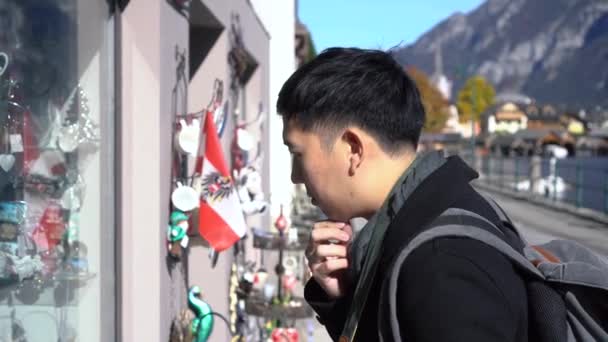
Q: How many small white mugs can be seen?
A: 3